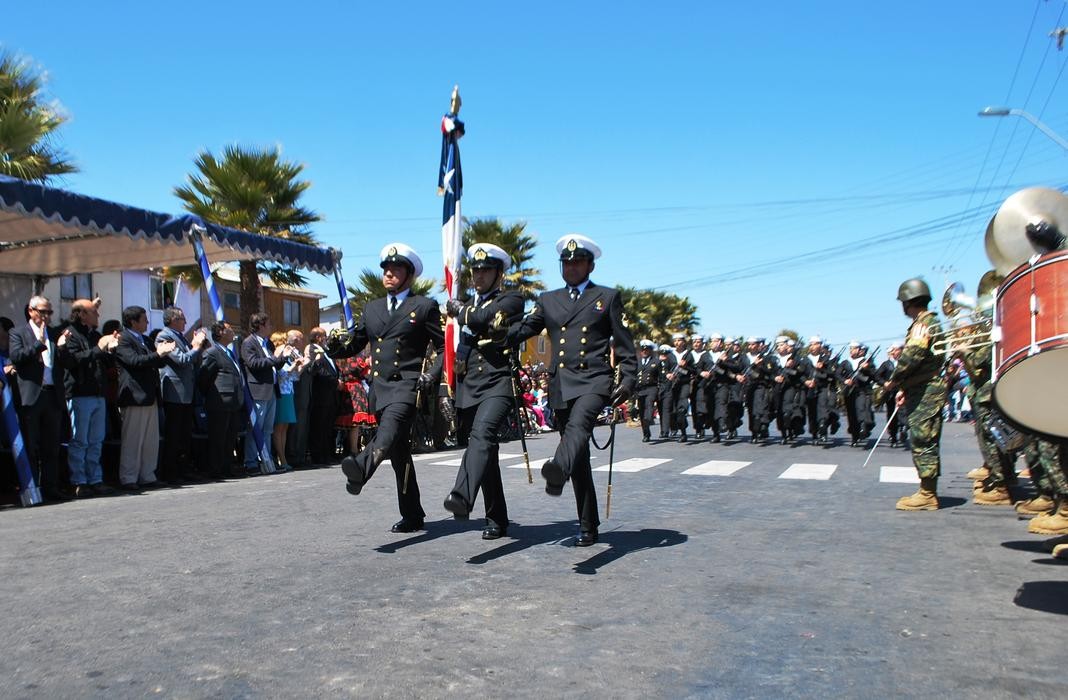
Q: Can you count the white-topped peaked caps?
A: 5